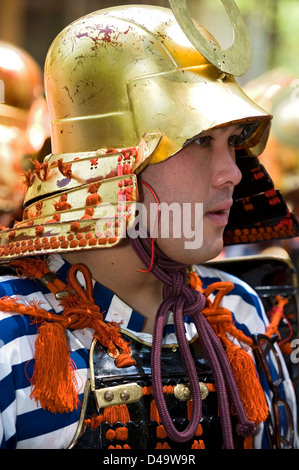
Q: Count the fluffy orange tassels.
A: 2